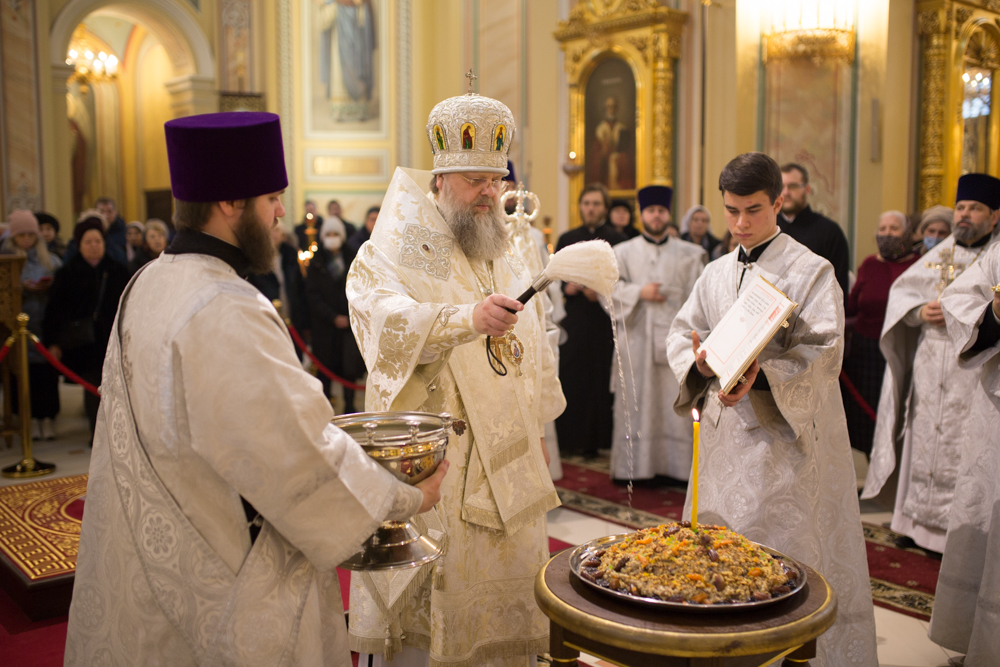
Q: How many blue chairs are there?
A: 0